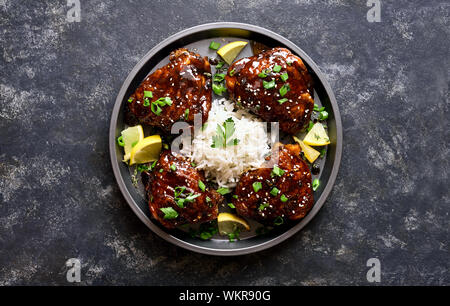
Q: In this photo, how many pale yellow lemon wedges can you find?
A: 6